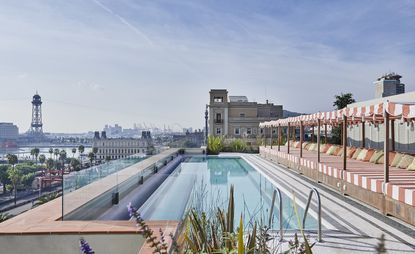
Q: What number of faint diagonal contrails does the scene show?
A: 1